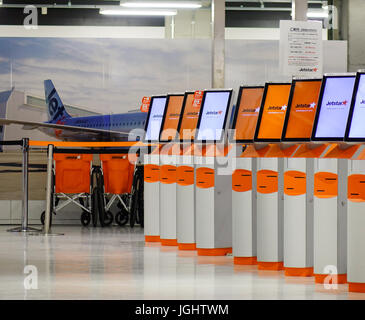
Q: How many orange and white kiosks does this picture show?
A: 9